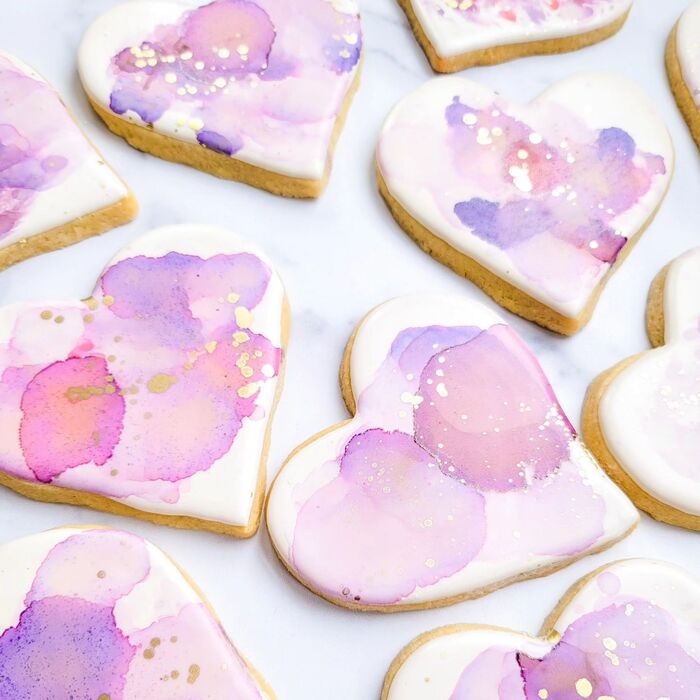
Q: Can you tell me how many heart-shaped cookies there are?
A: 10